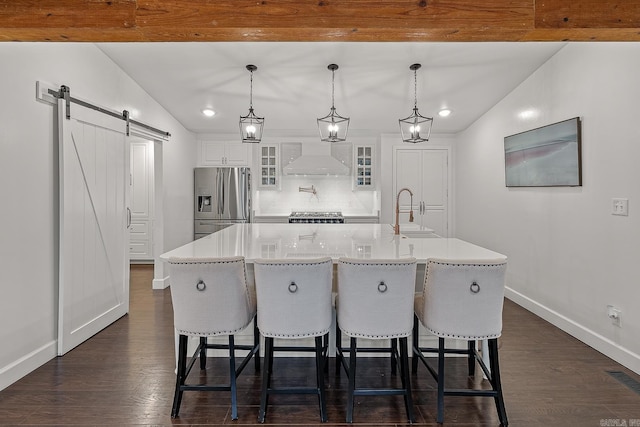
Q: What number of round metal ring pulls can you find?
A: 4